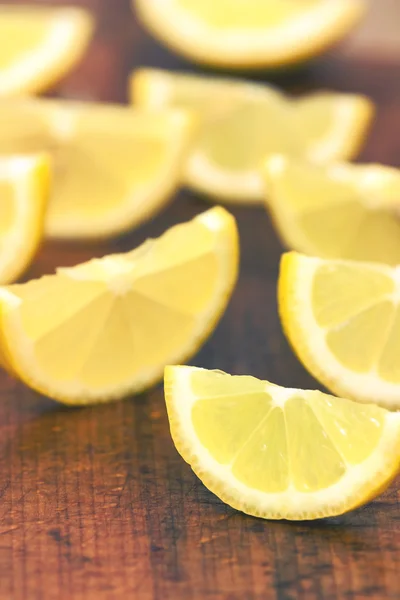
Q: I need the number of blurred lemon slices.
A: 6